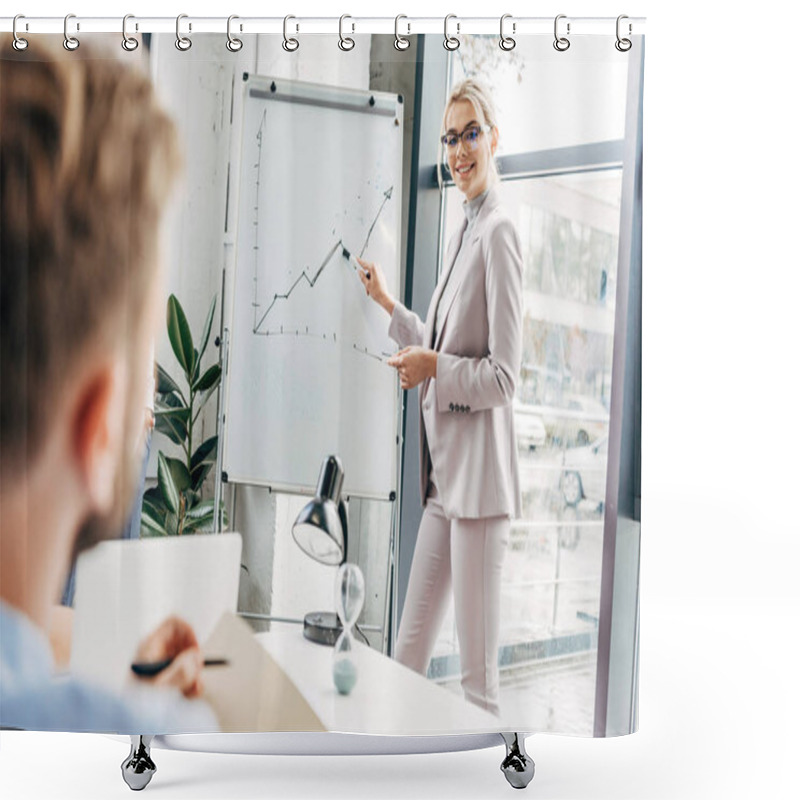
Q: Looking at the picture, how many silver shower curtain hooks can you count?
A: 12